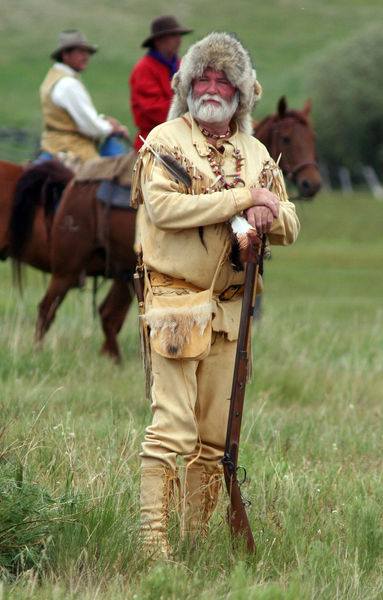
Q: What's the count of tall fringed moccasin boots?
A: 2